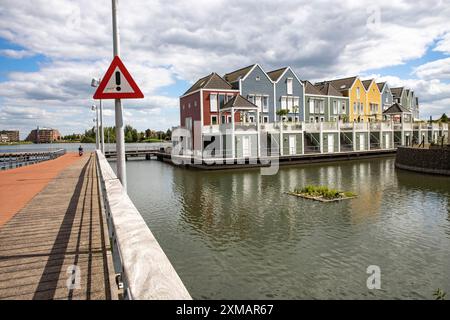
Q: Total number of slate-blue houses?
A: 3